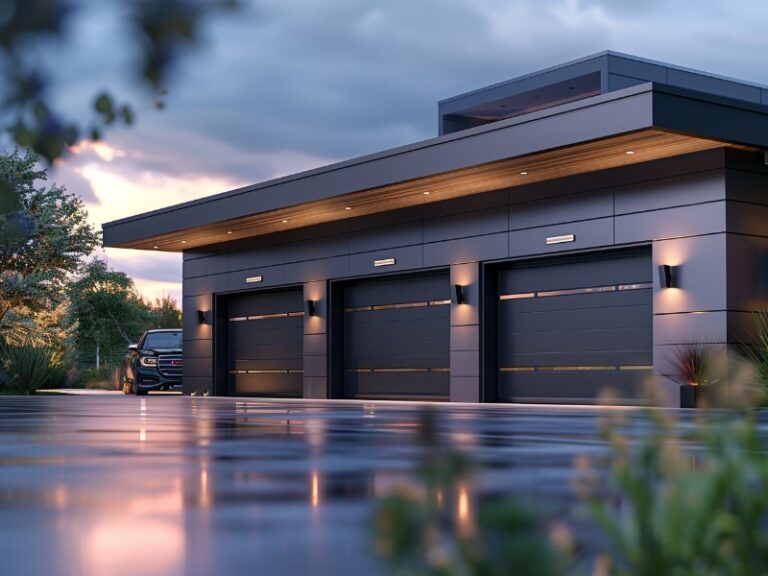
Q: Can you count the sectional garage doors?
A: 3